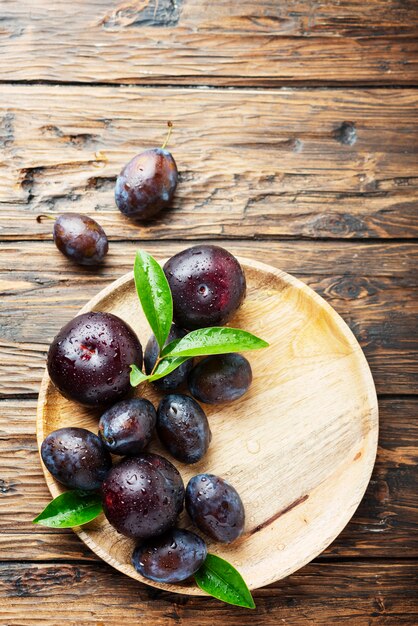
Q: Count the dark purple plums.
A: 12